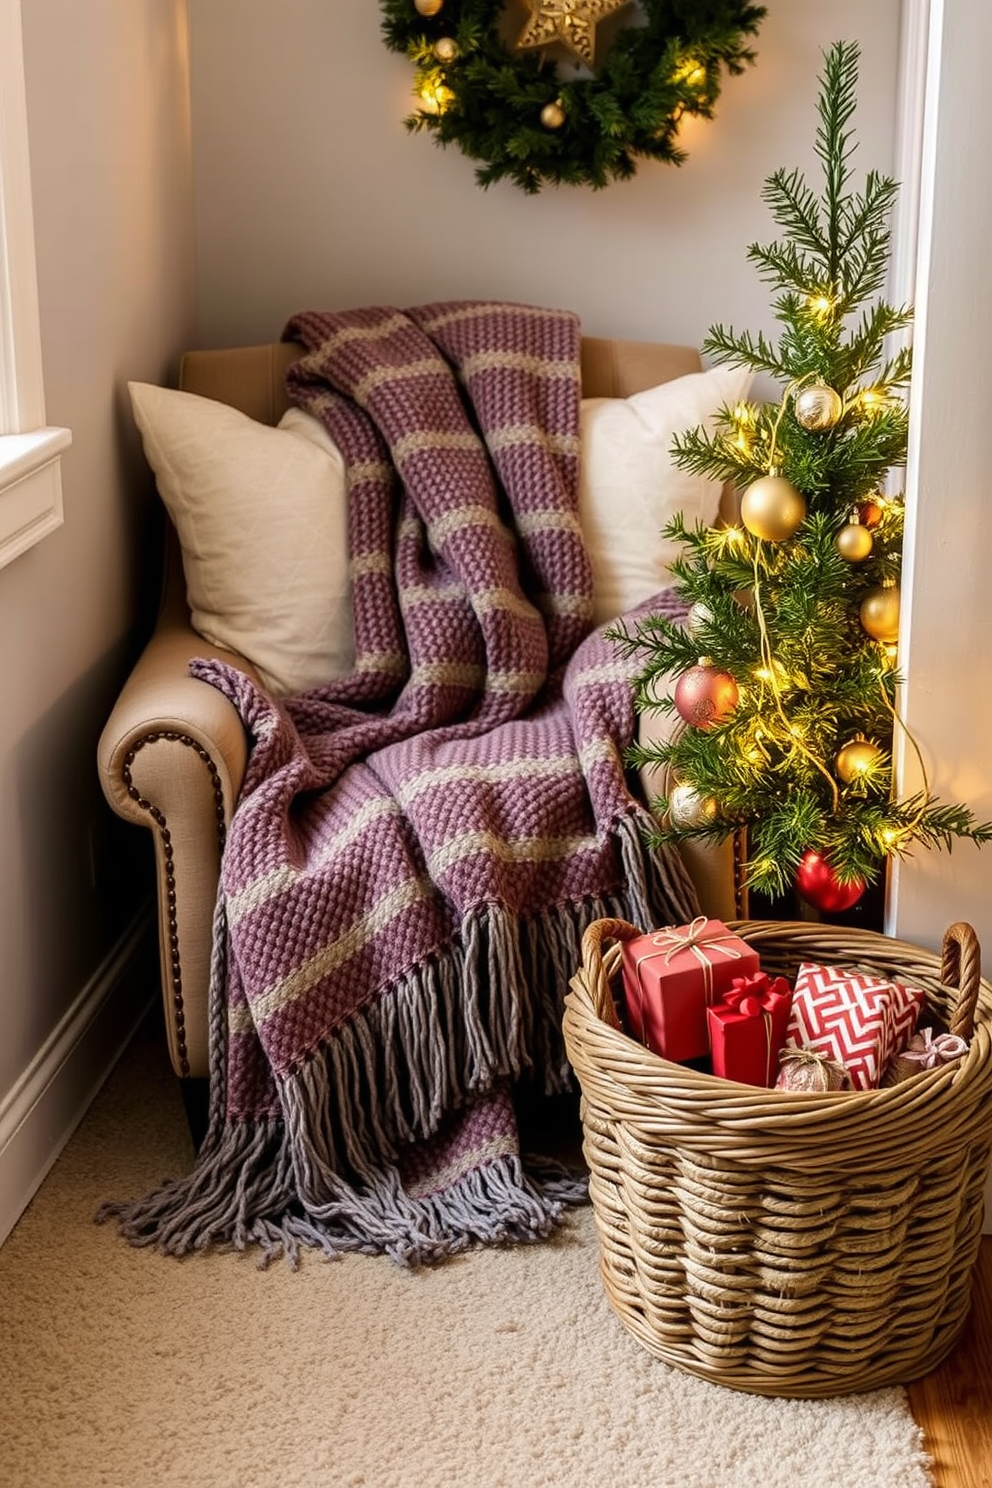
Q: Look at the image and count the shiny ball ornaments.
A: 13